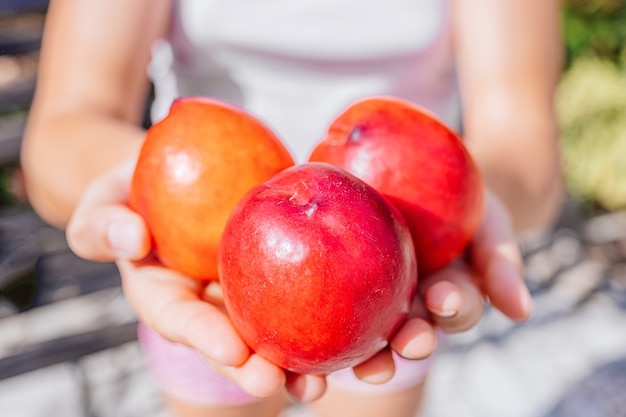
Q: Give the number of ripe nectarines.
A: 3